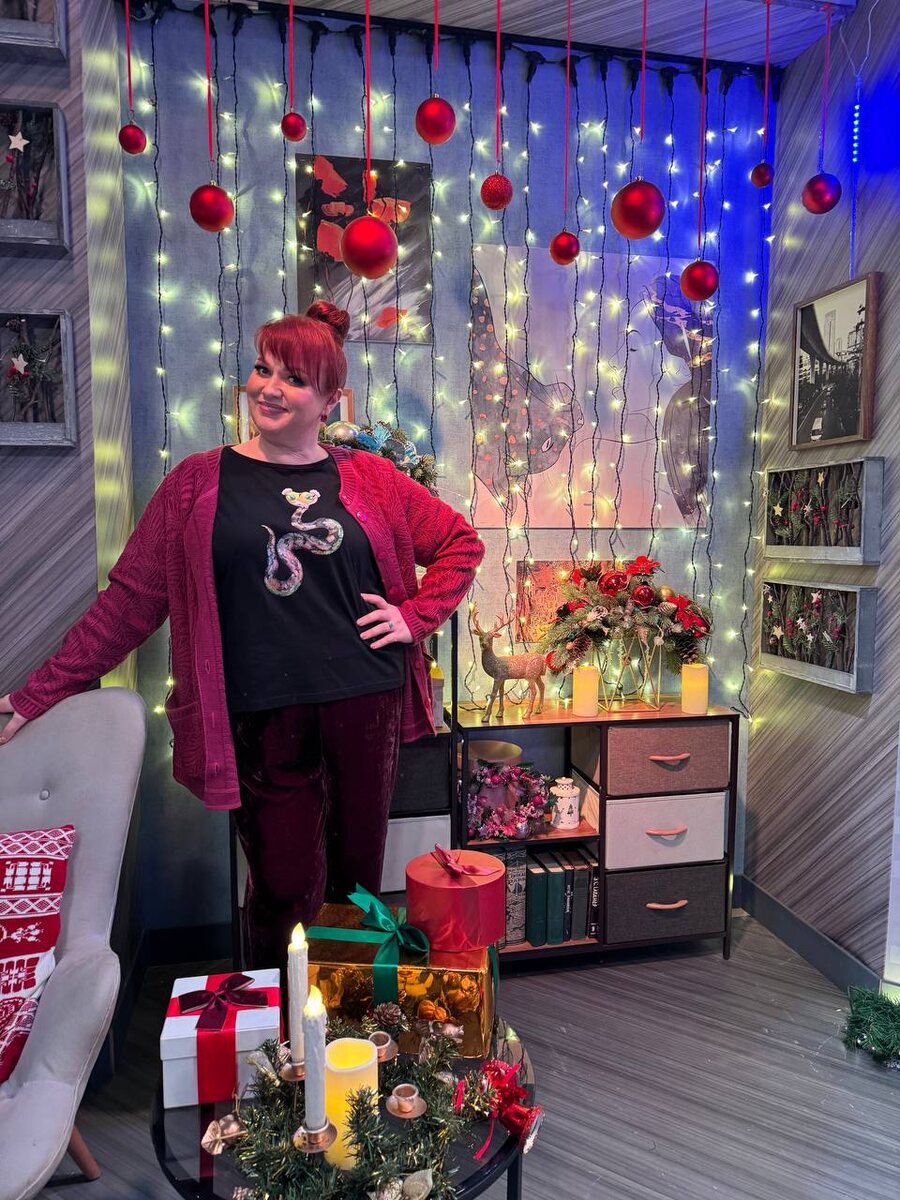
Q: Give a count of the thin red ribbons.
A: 11